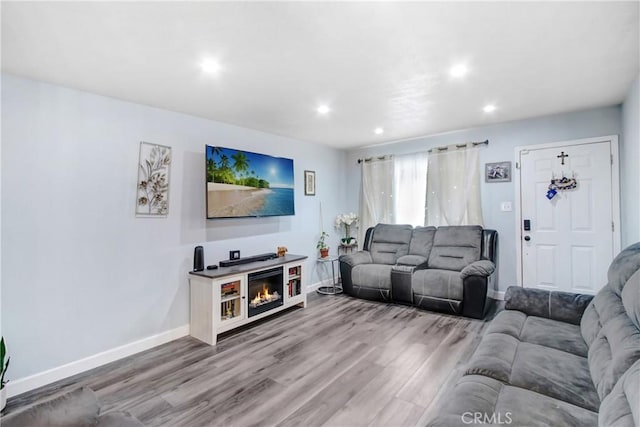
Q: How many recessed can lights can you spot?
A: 5